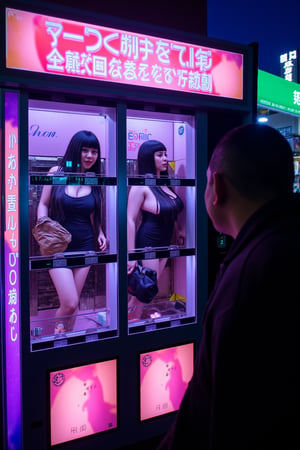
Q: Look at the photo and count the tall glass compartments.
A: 2